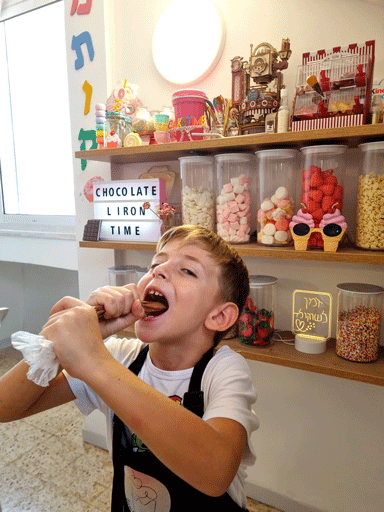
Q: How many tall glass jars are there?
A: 5